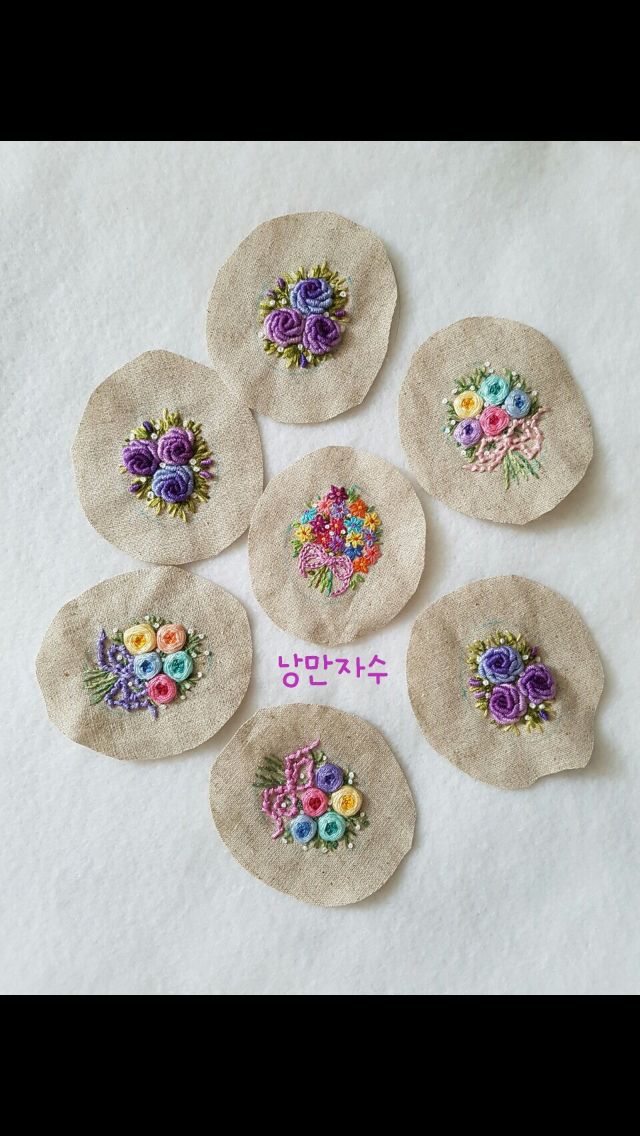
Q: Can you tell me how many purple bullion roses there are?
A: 6